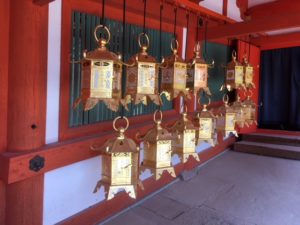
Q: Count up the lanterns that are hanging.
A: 13